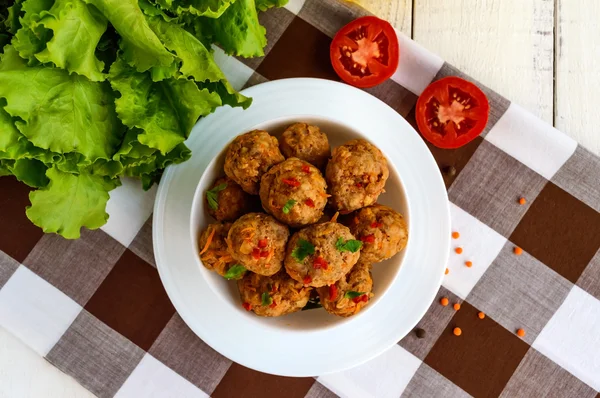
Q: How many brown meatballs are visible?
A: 11